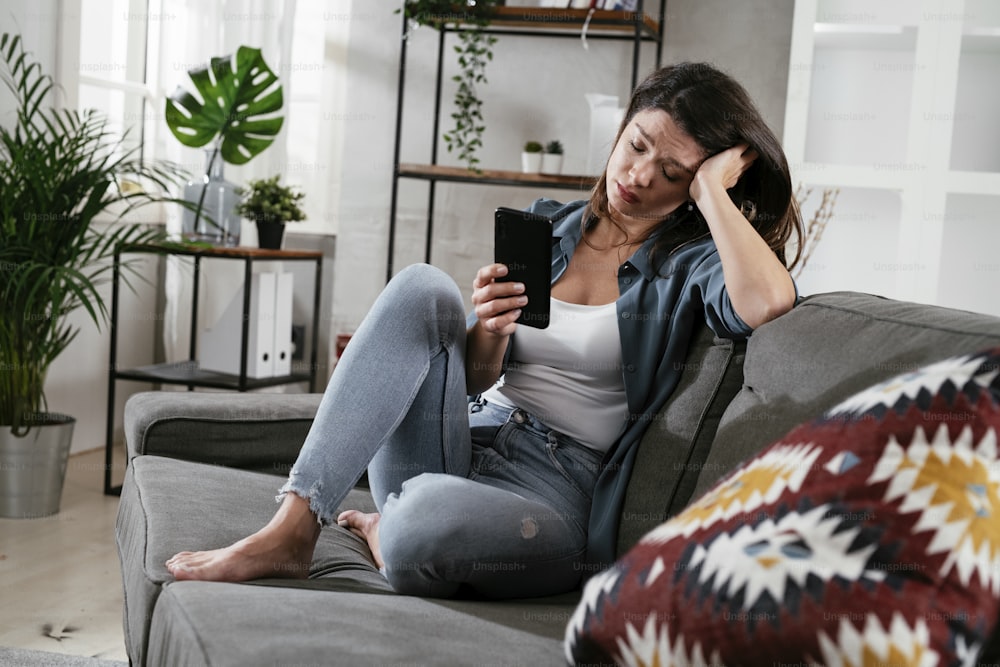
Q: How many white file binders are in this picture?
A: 2